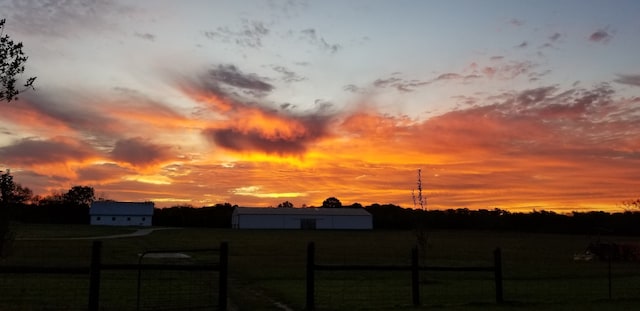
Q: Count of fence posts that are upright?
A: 5